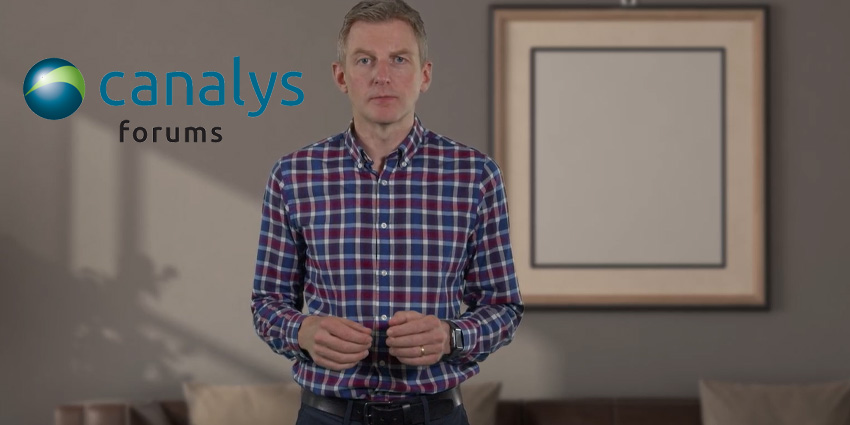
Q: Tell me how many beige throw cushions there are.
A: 3